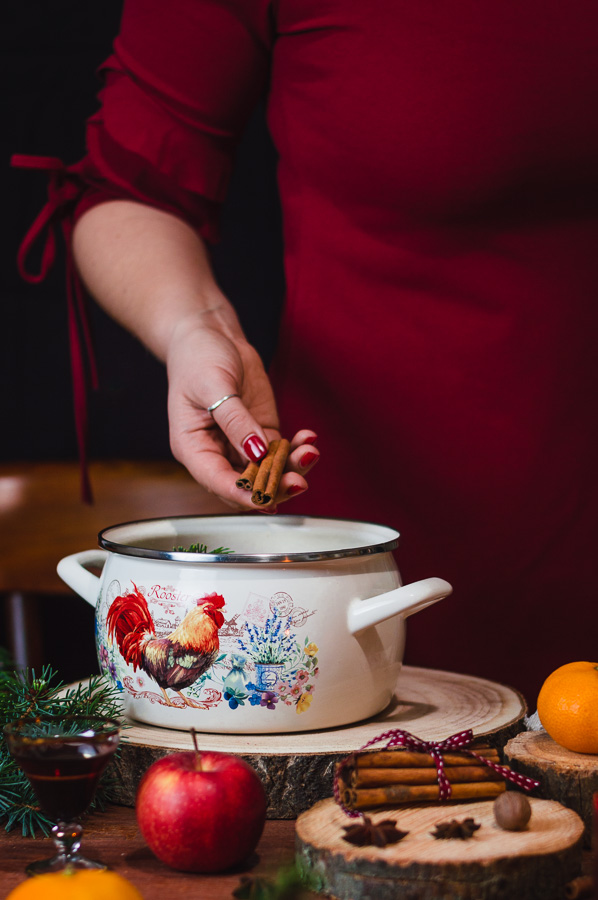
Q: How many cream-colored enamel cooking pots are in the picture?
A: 1